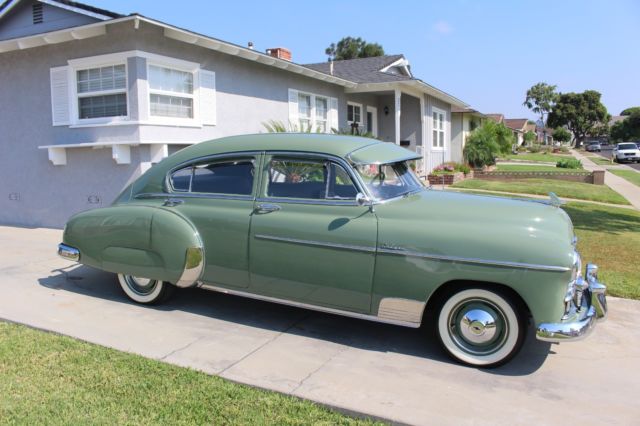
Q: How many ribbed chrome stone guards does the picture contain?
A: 1